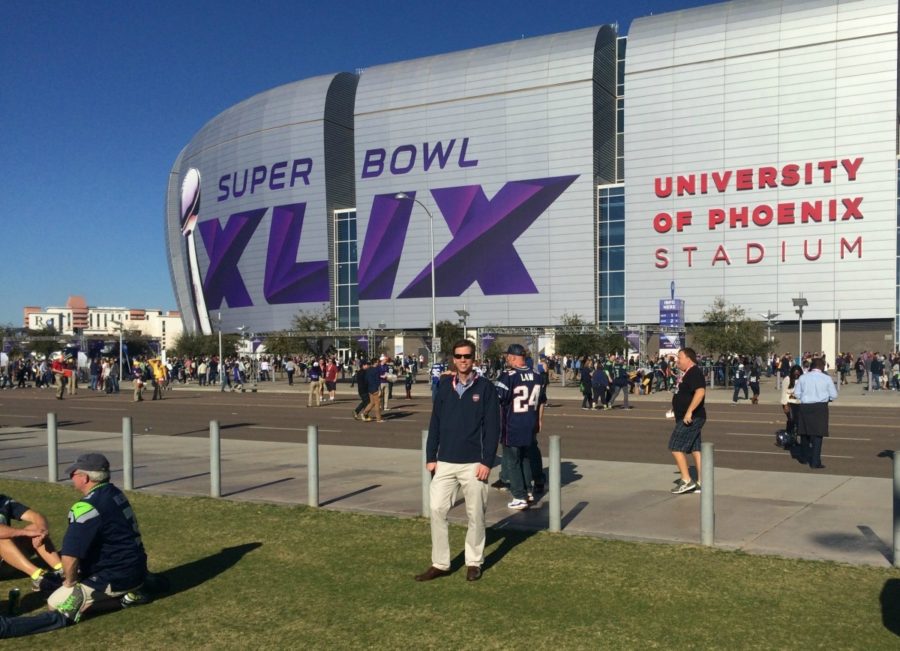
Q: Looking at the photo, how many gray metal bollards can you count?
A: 8